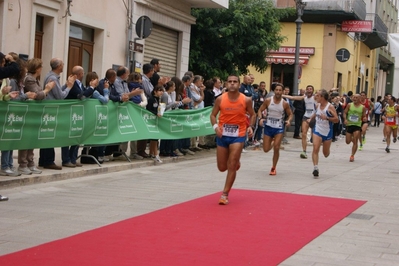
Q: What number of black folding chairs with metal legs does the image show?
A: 0